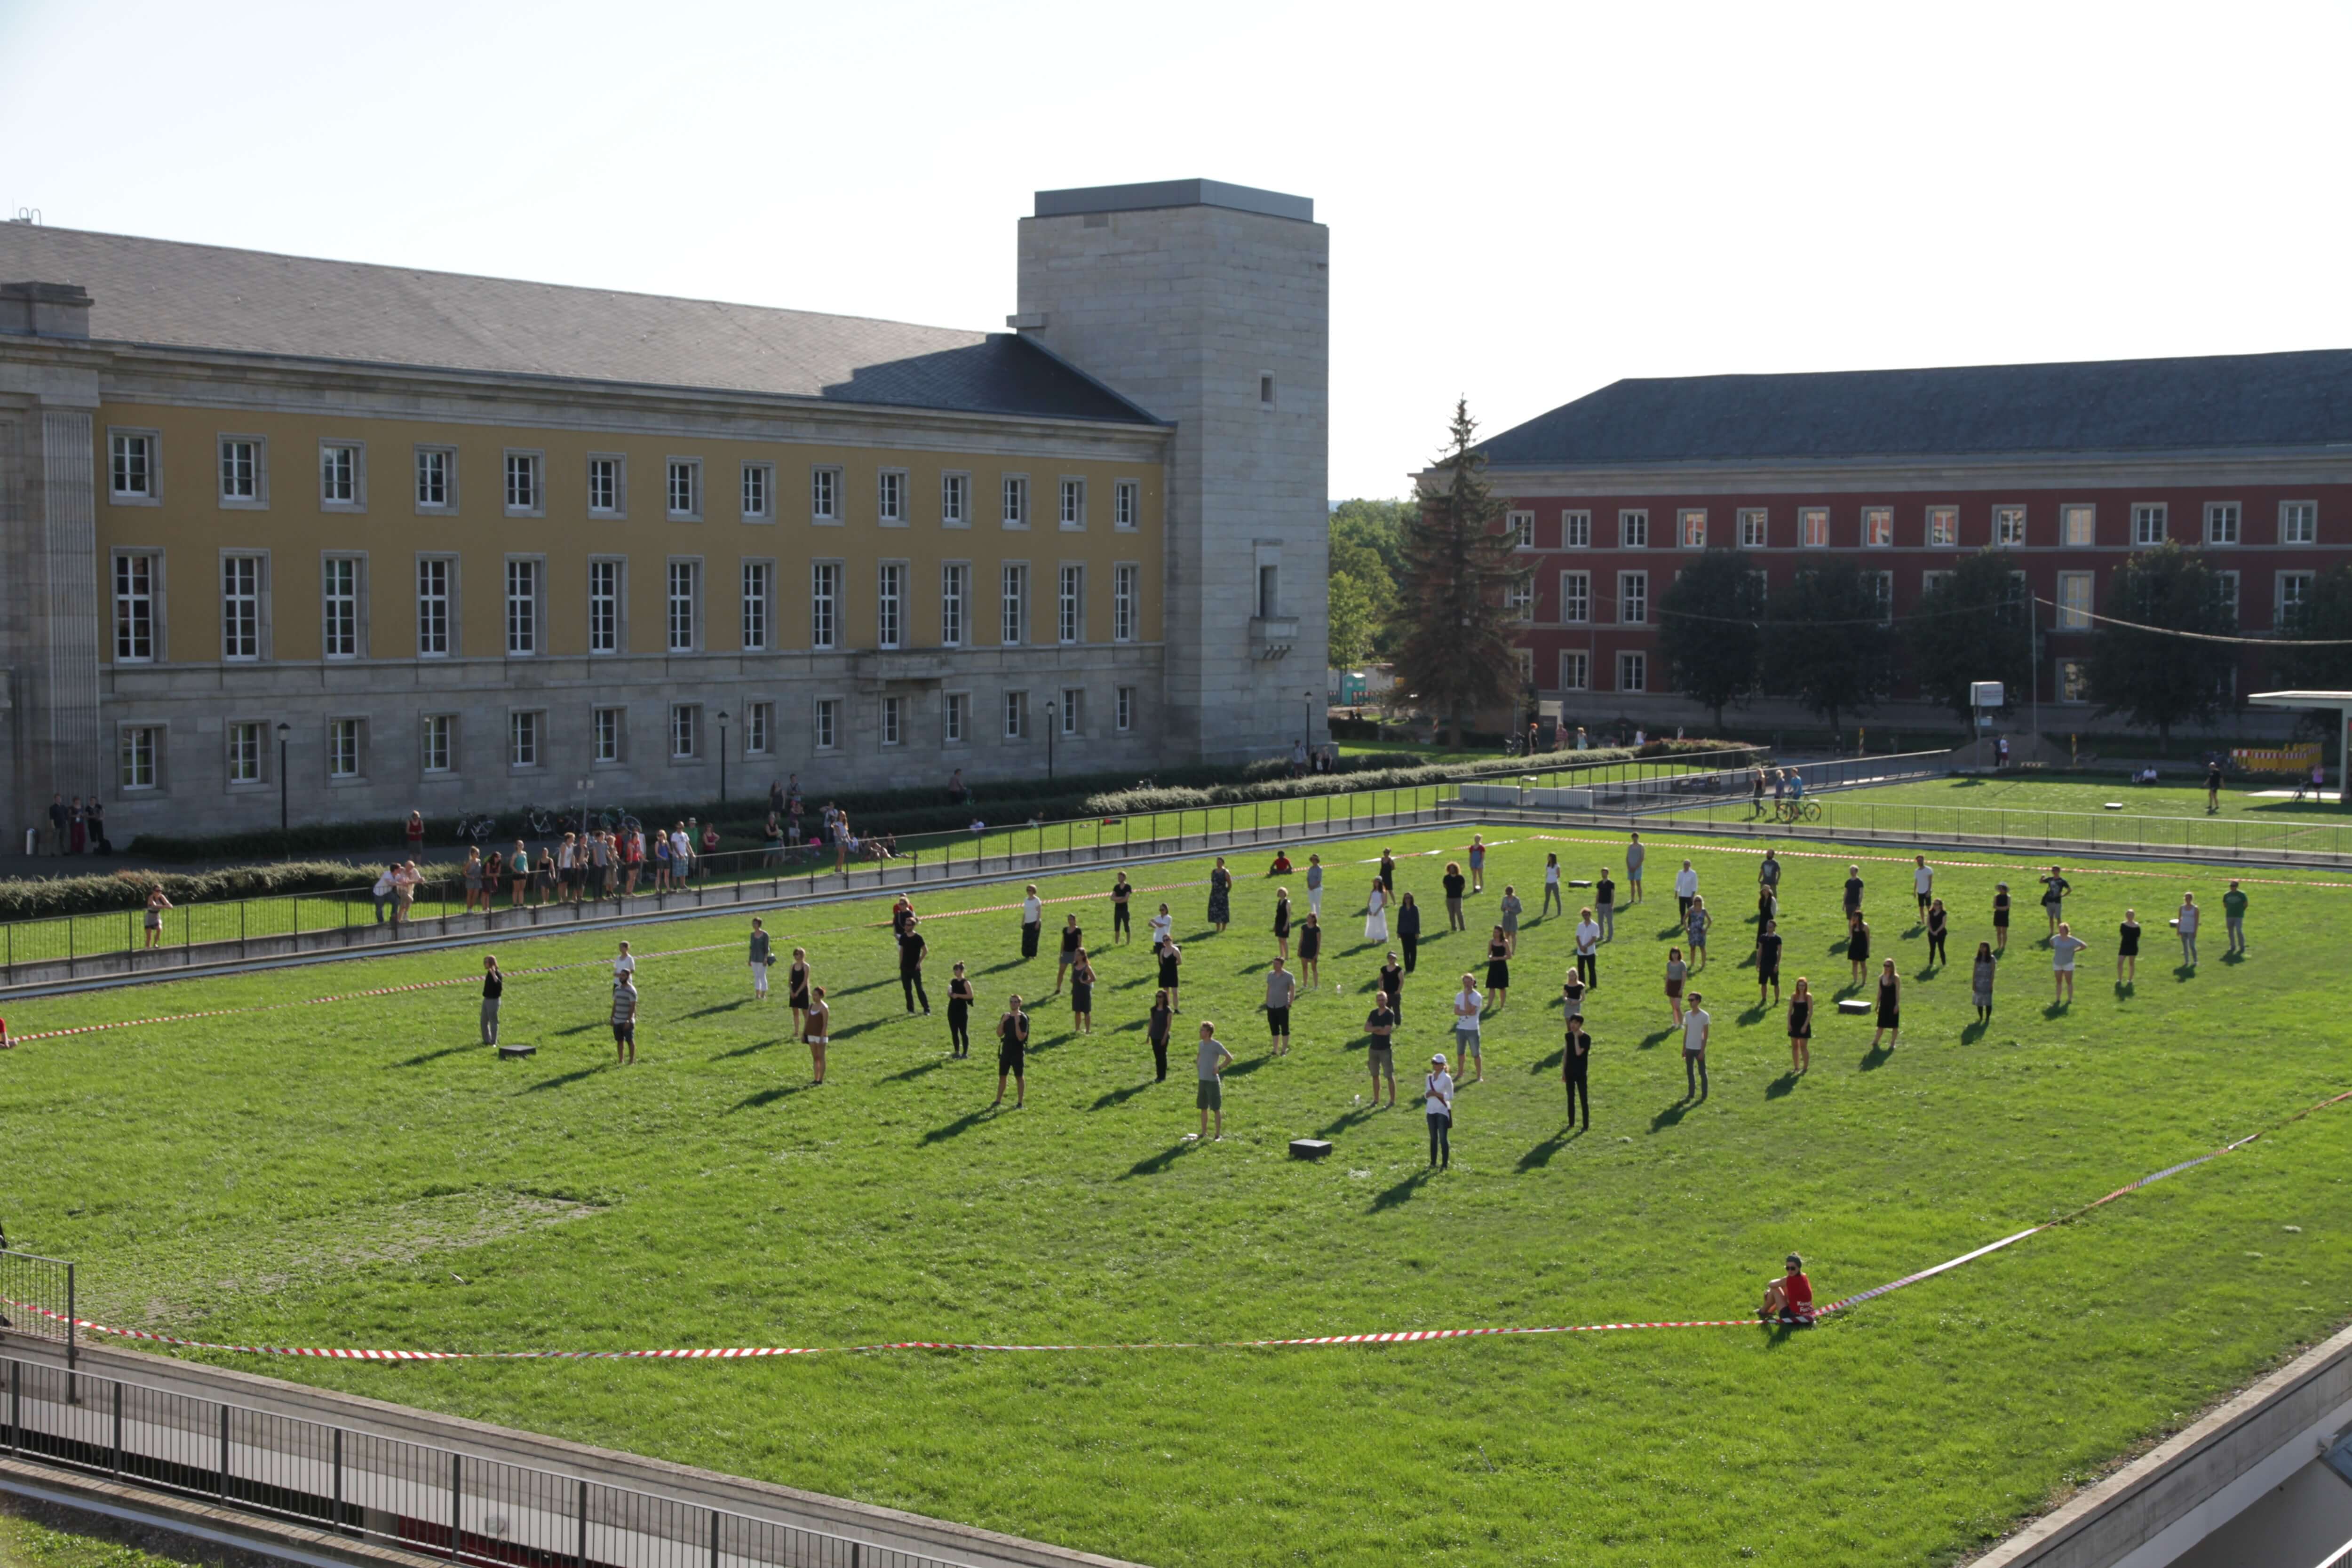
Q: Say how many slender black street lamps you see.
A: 4